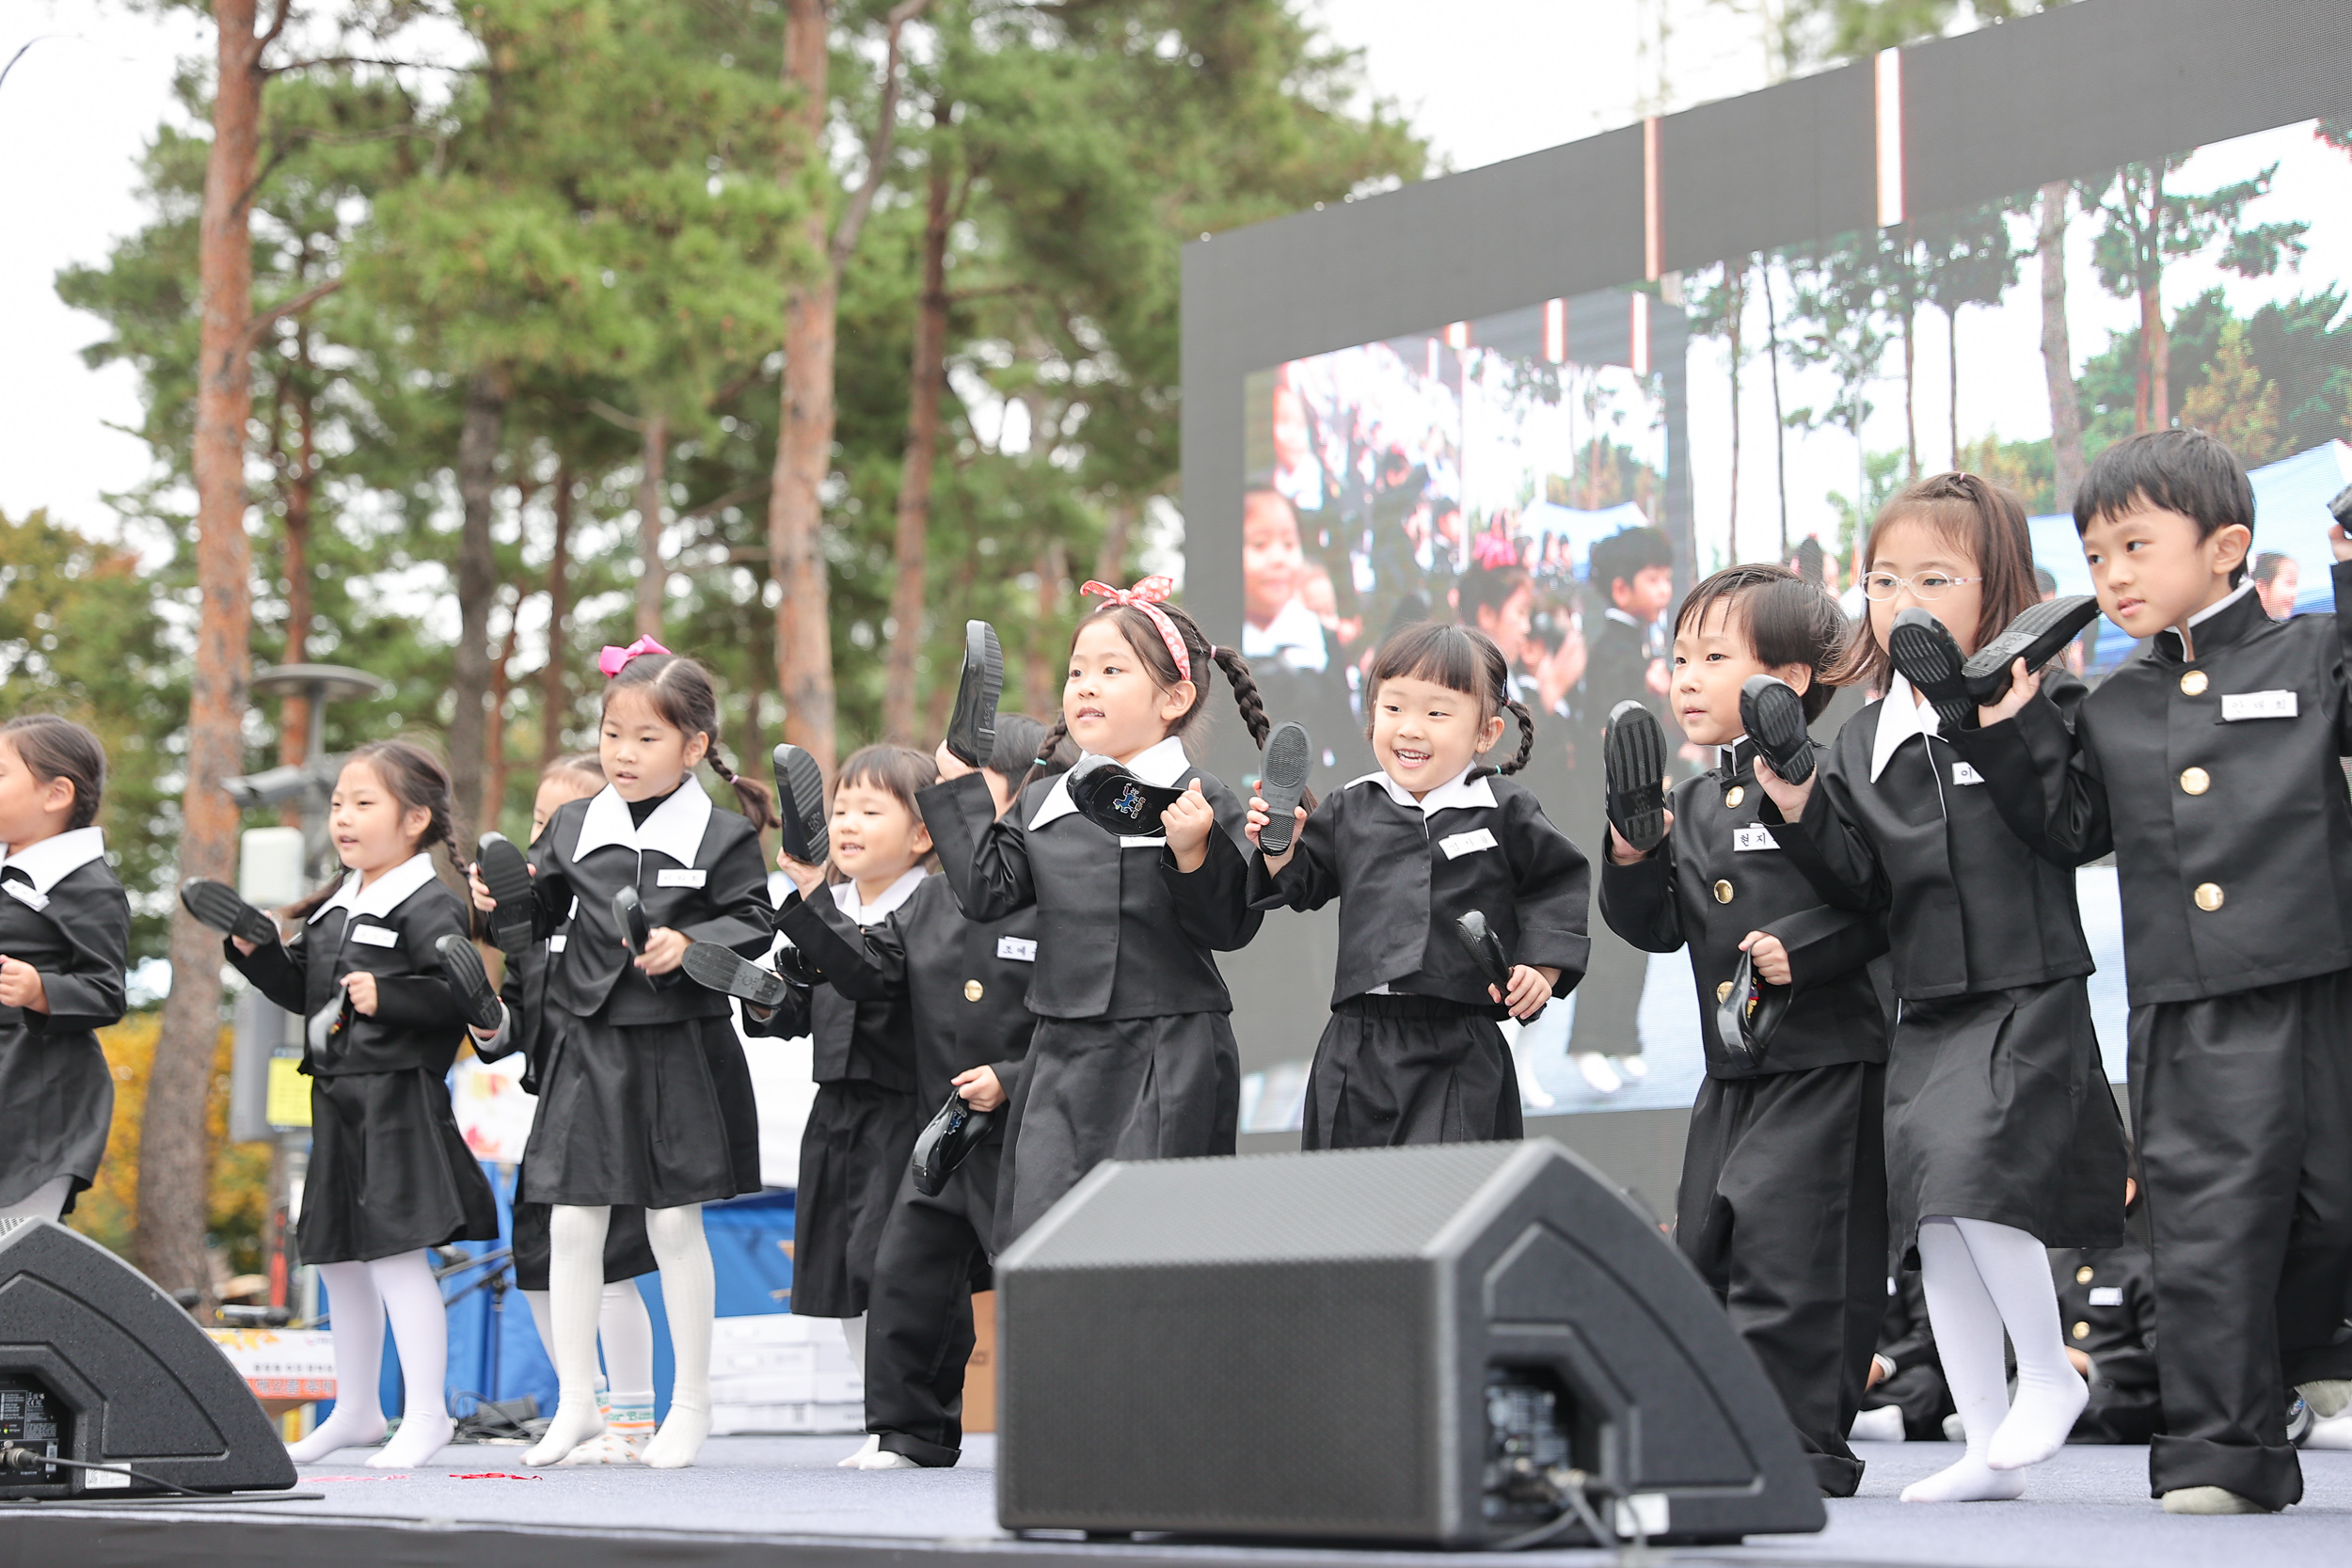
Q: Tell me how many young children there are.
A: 11